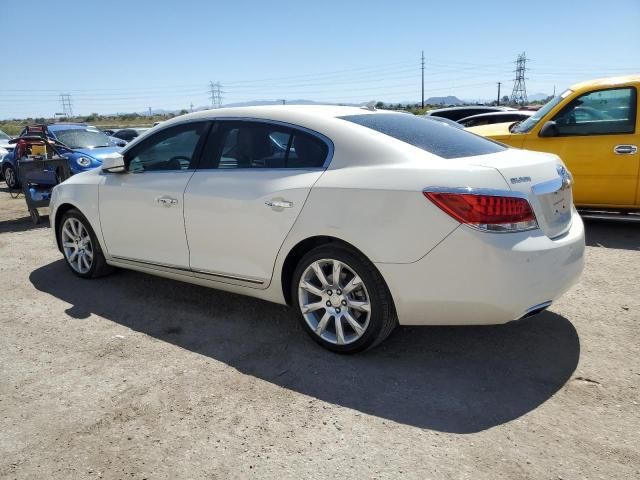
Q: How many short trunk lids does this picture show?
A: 1